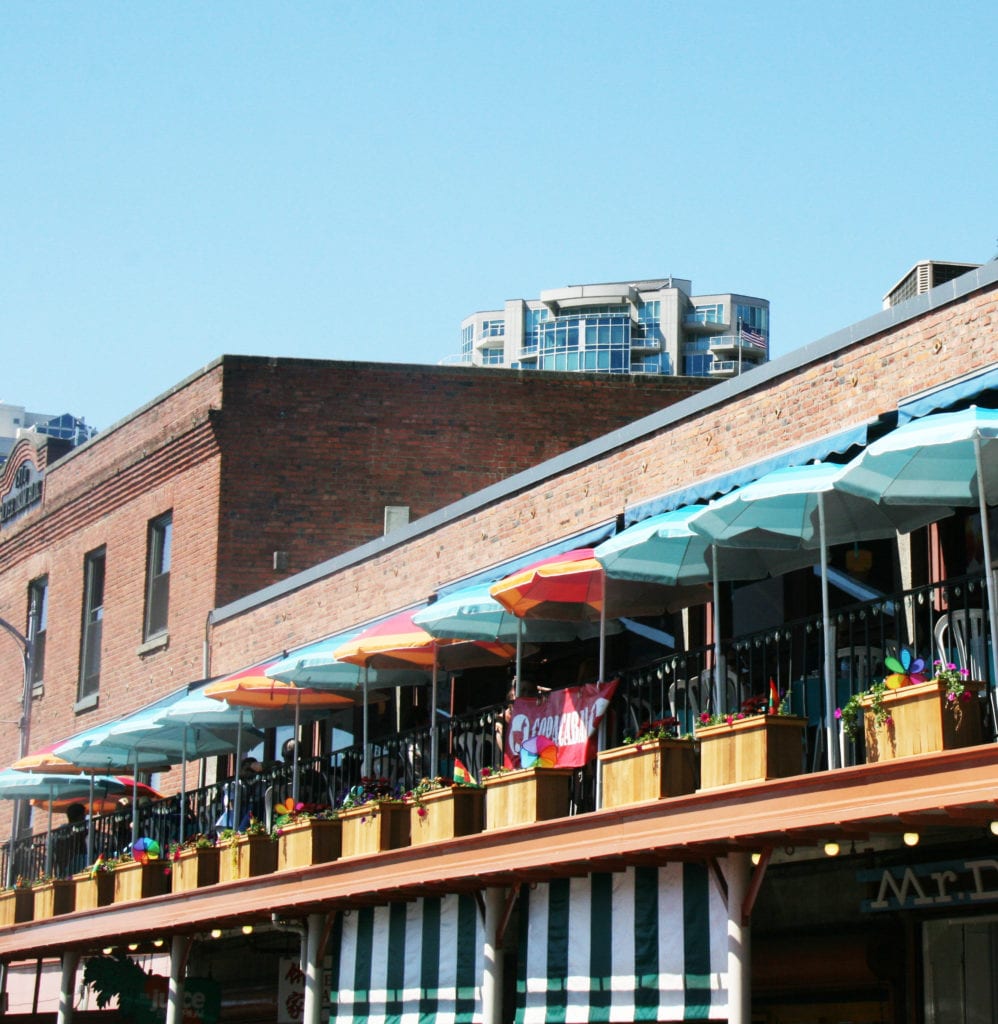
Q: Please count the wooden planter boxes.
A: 13